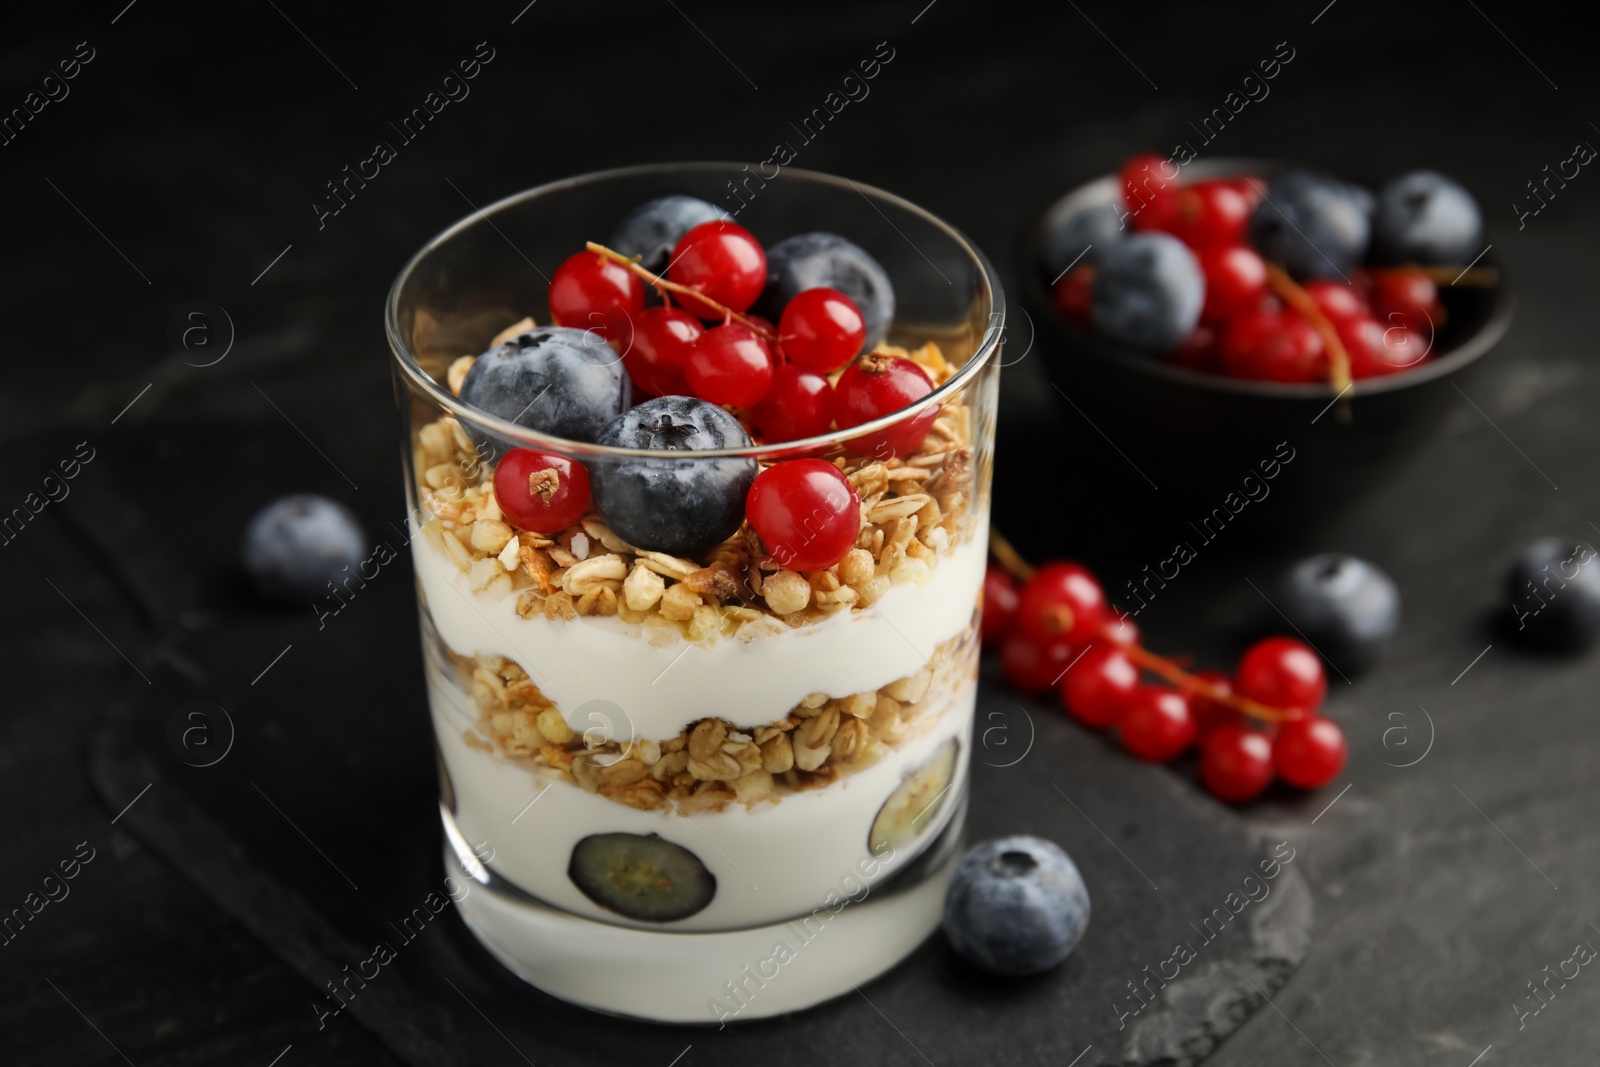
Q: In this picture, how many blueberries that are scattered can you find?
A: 4